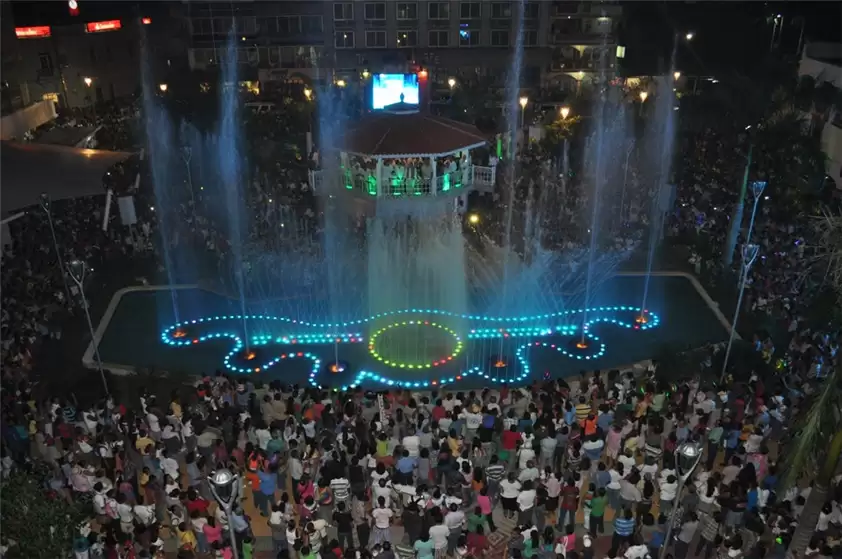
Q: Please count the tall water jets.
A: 6